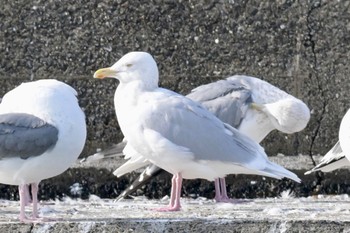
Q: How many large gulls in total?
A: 4